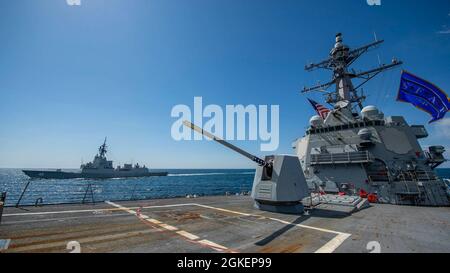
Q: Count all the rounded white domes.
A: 3